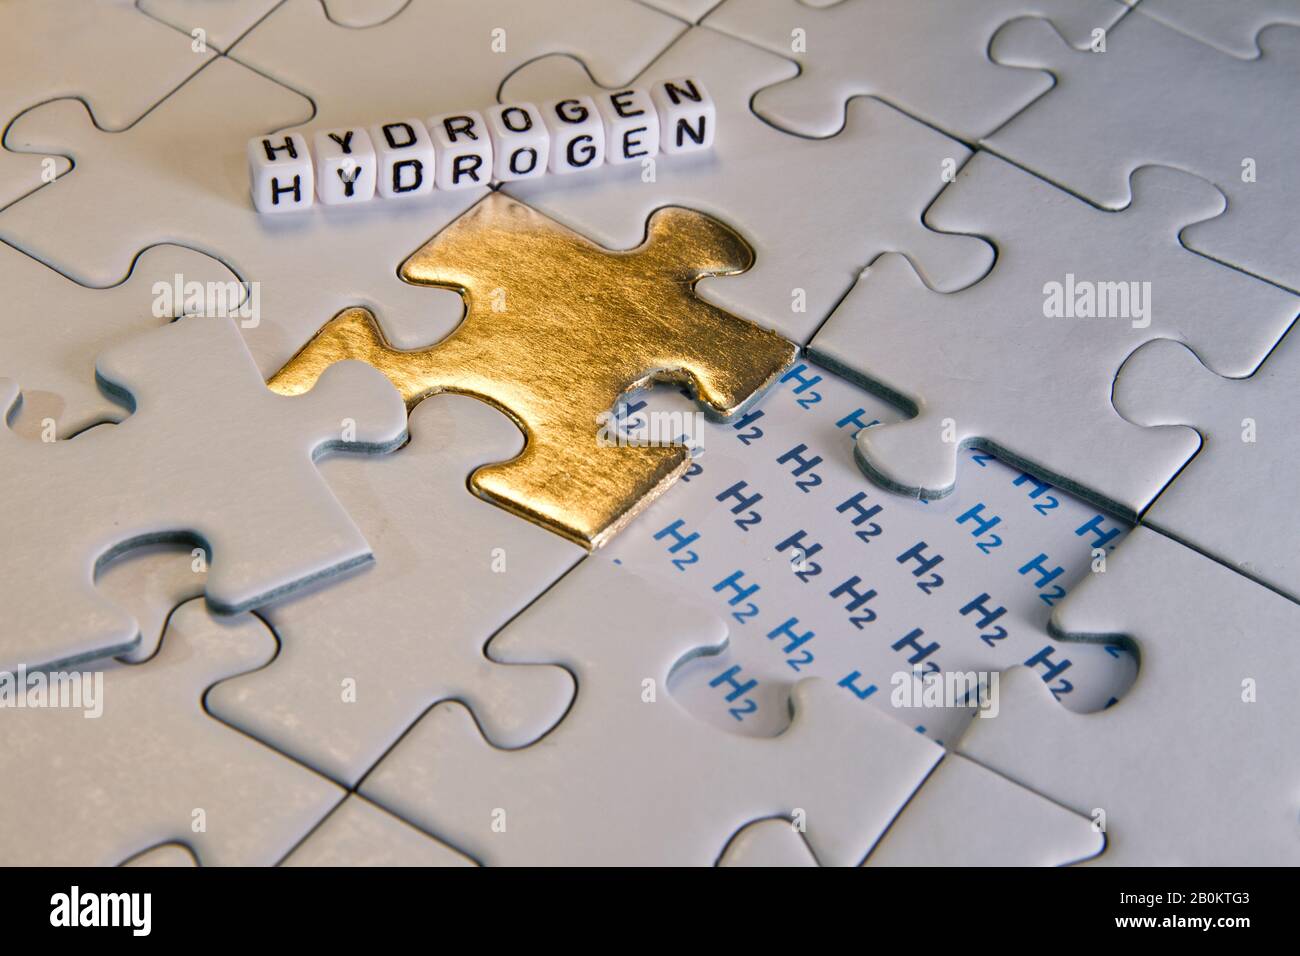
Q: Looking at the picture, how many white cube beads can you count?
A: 8